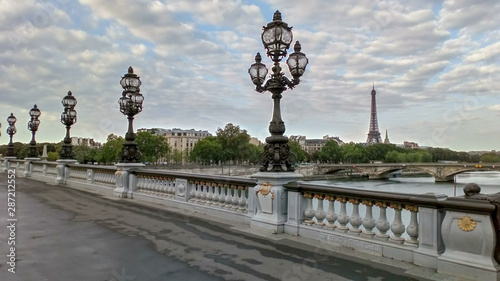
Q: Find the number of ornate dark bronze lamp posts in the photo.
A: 5